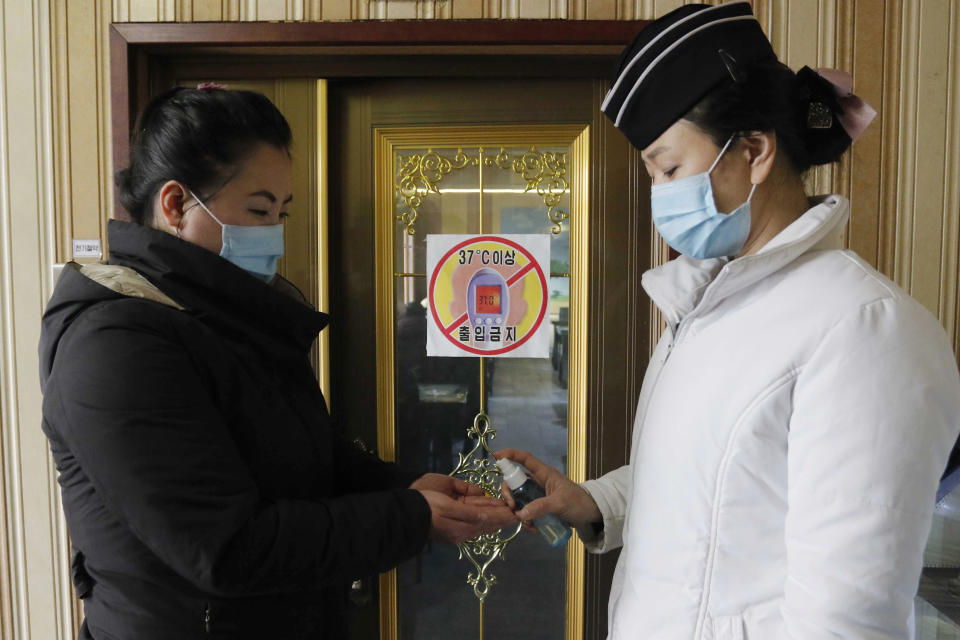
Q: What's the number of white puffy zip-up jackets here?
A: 1